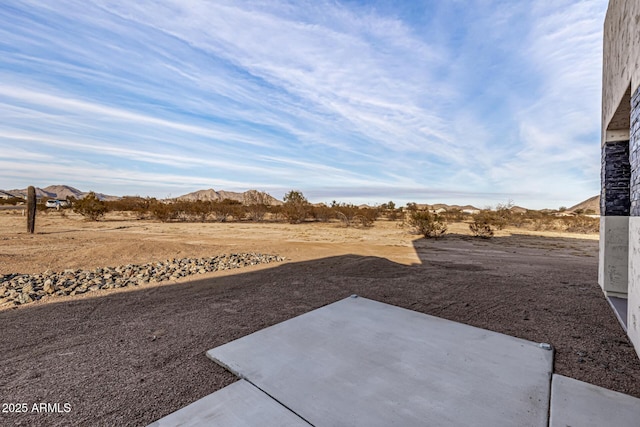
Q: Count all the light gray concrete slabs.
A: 3